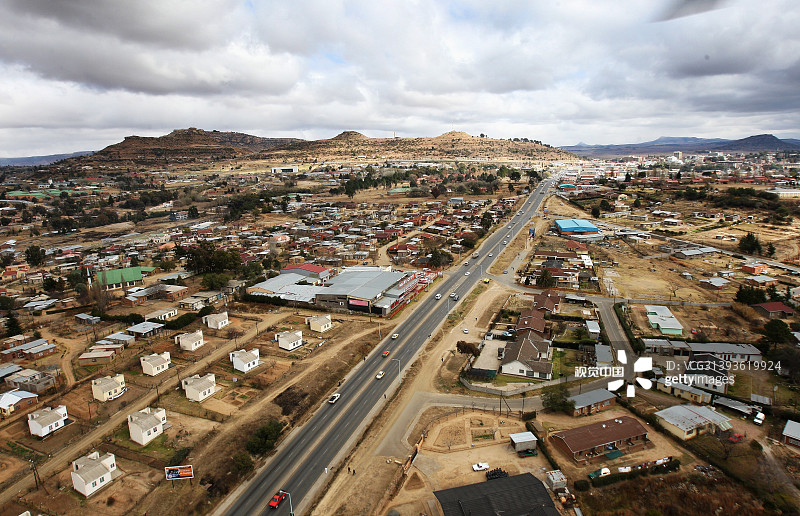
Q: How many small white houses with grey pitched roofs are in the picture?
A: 11